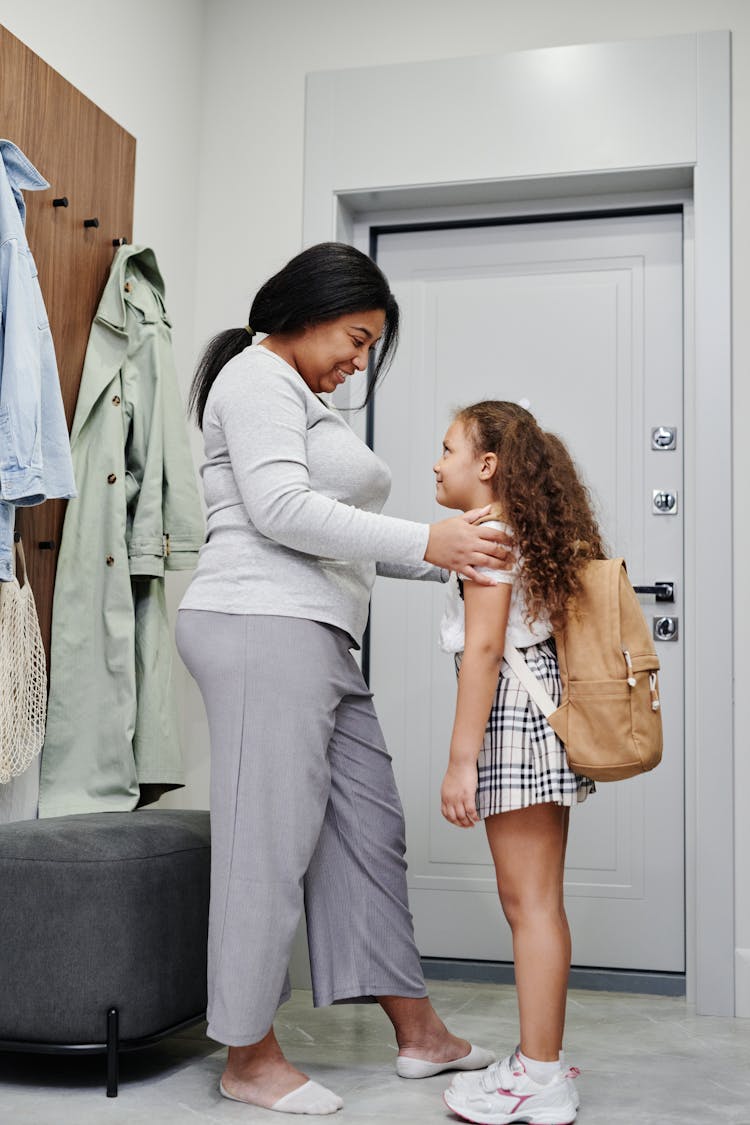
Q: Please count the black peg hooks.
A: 5